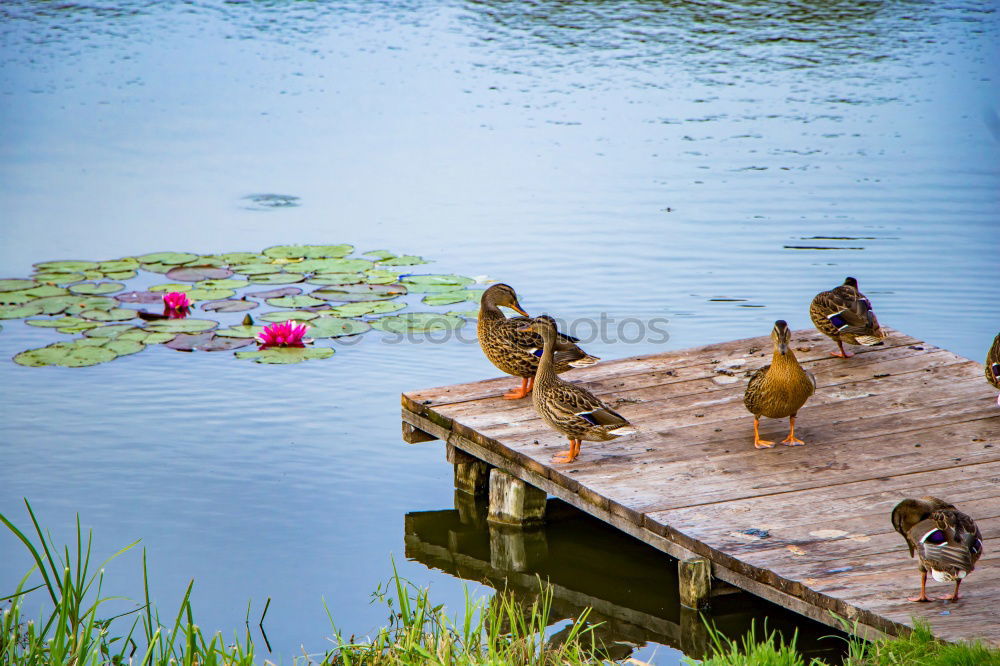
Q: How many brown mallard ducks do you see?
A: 6